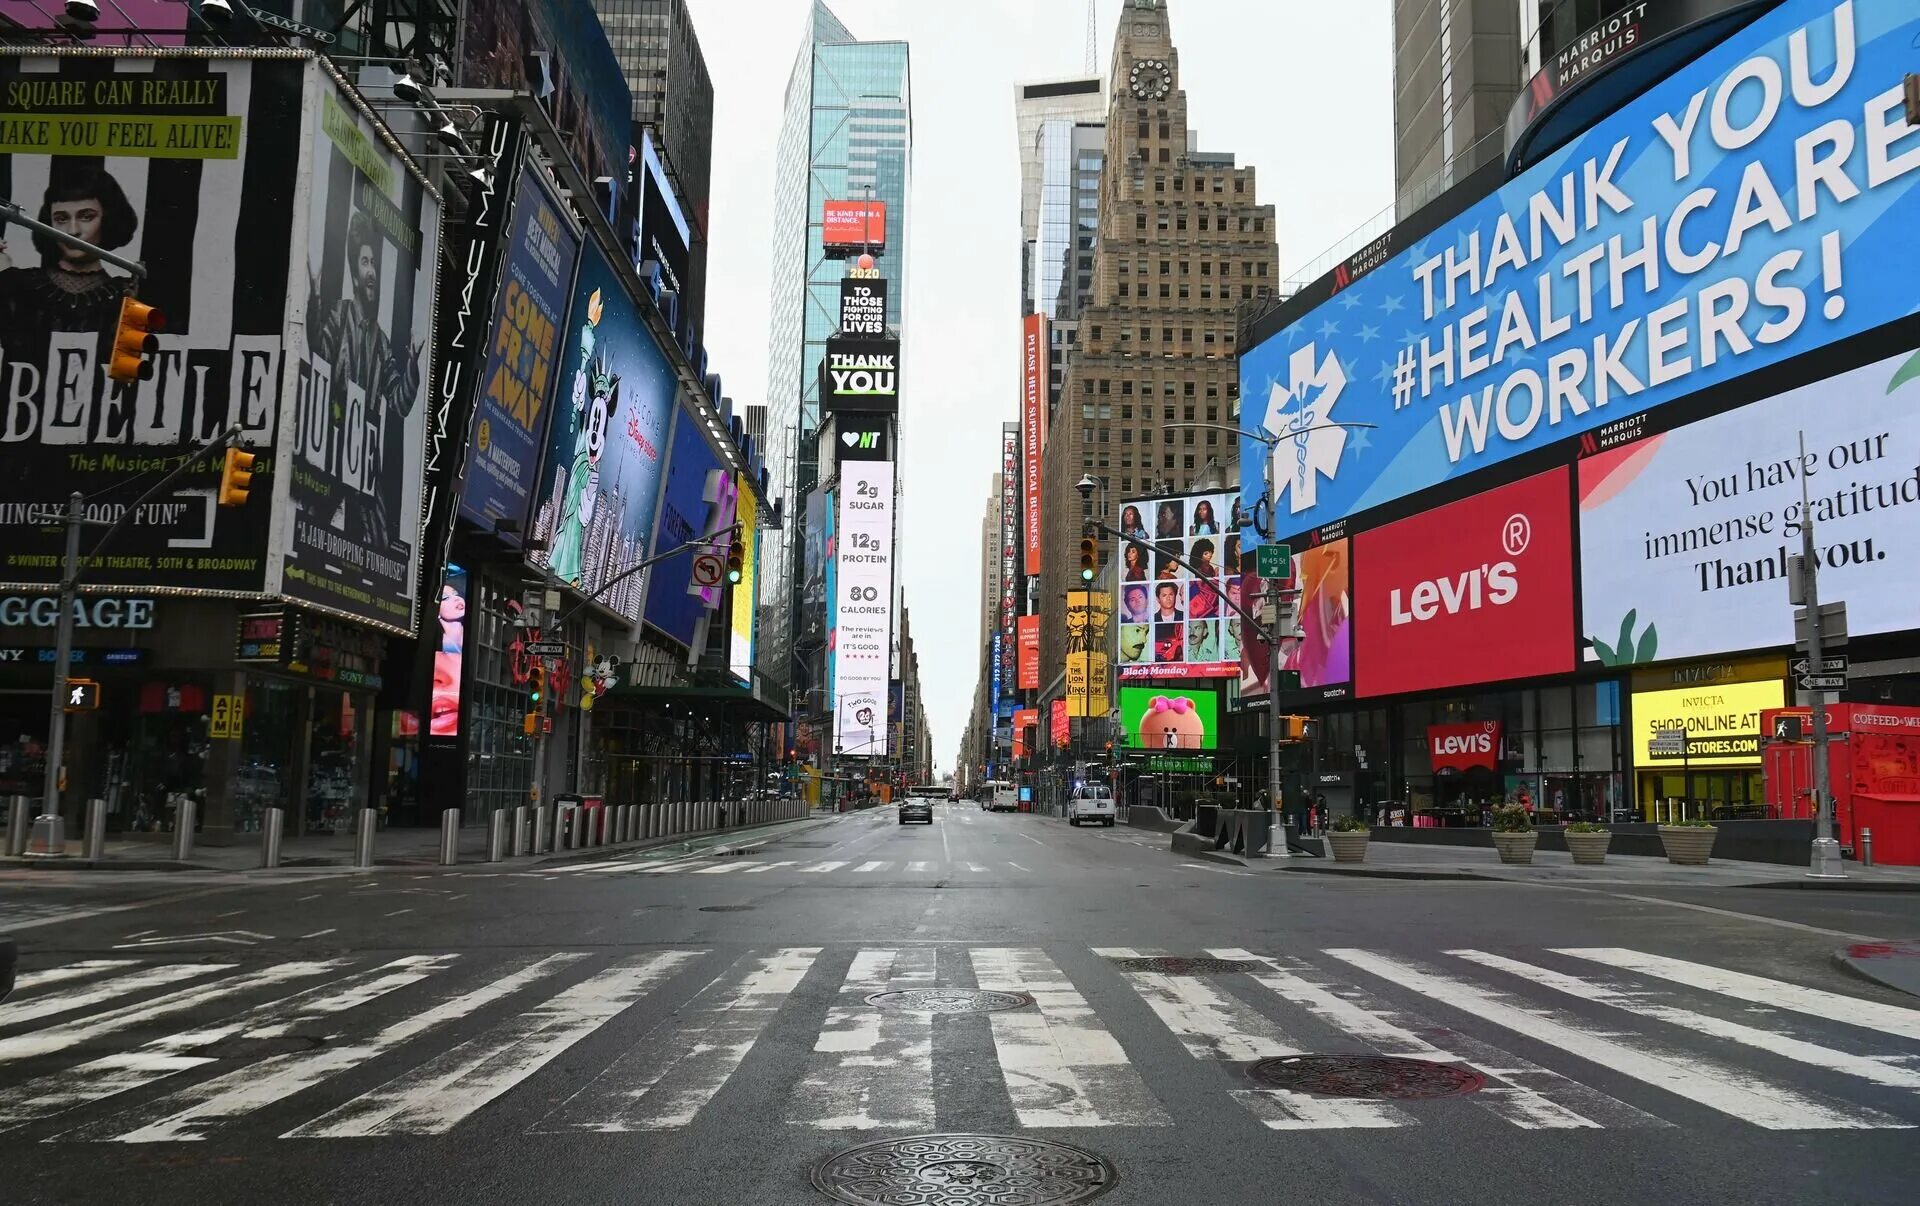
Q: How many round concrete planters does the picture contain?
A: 4